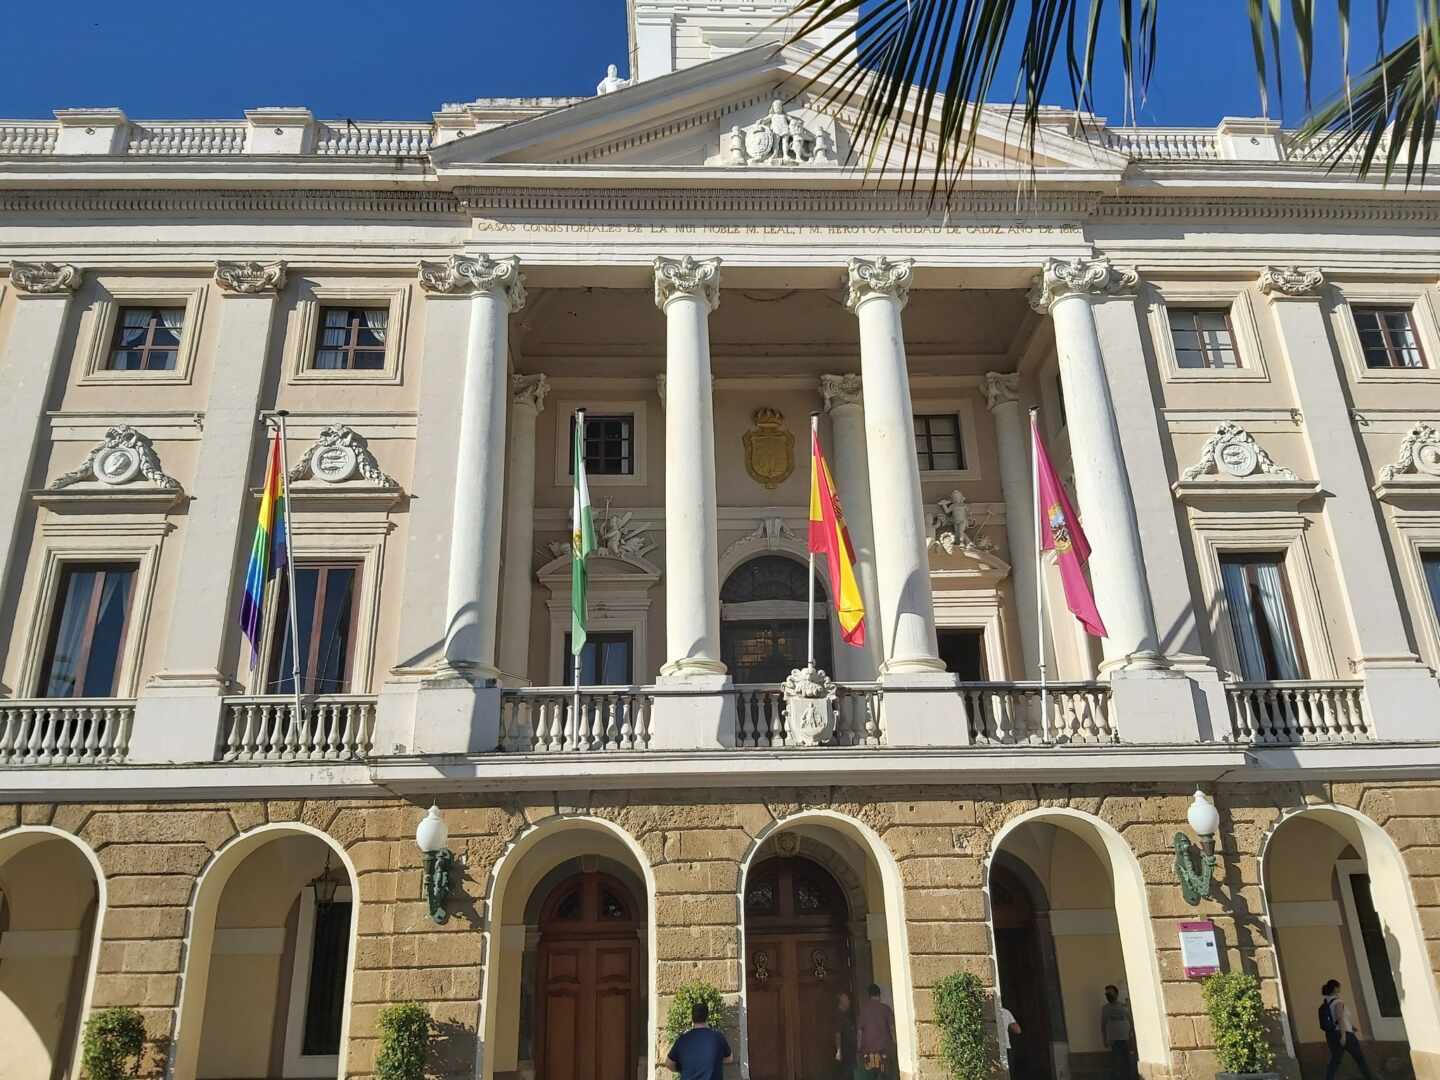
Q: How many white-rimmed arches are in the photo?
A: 6